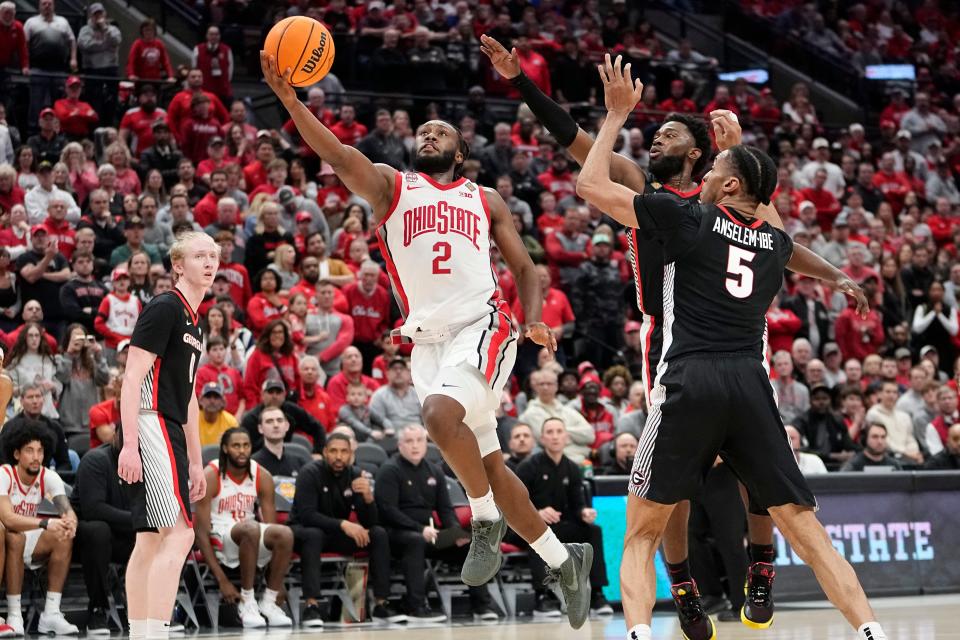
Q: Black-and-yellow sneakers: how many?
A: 2